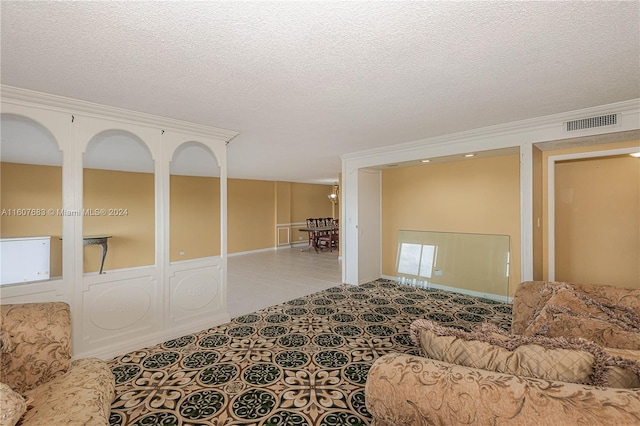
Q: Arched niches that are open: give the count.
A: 3